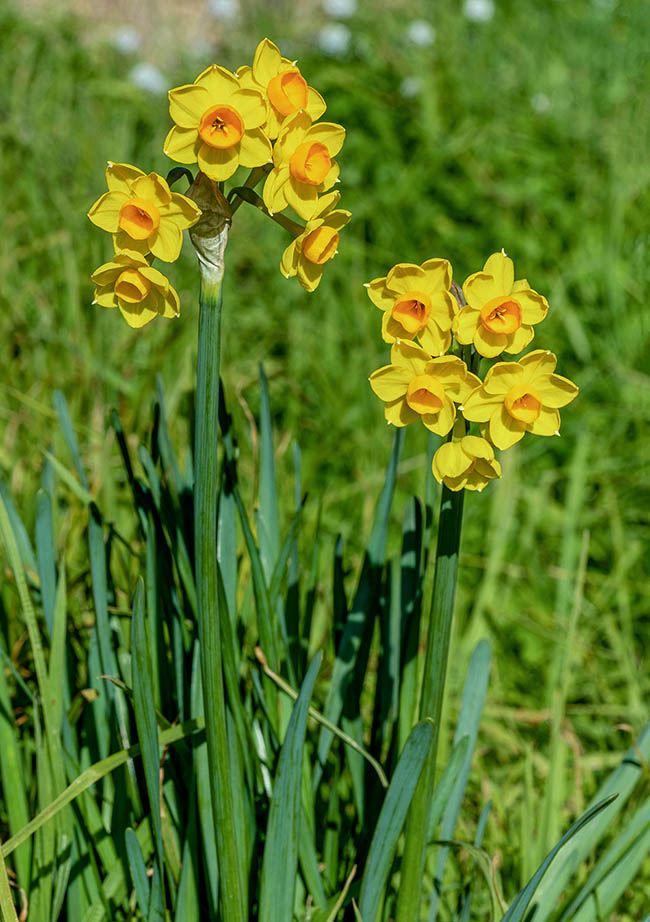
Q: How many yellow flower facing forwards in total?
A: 10